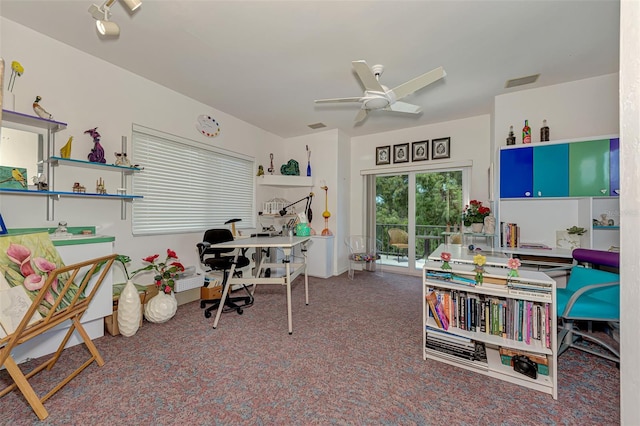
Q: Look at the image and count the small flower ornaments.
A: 3